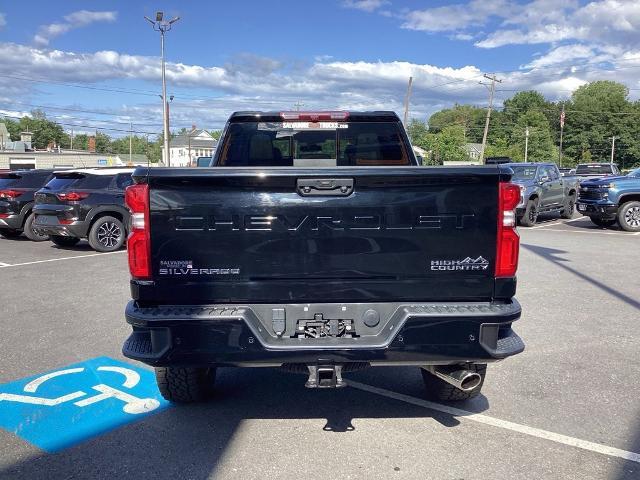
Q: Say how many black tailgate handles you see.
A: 1